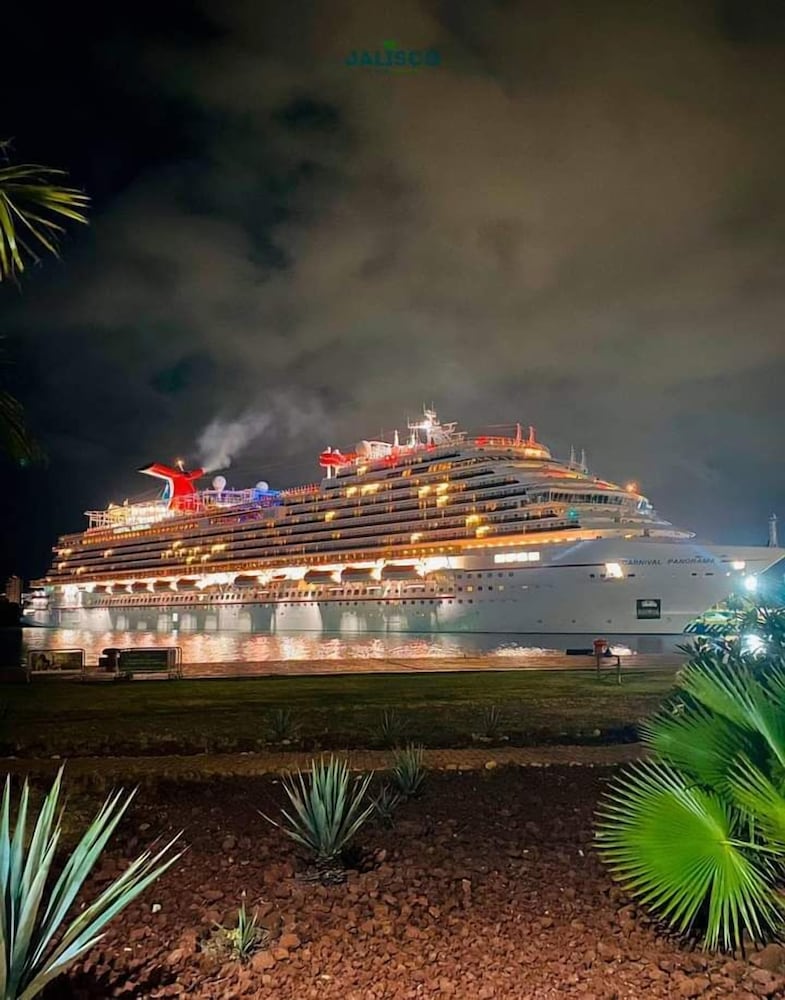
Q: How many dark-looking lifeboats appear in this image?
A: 9